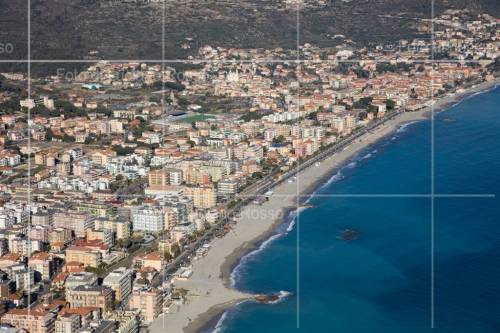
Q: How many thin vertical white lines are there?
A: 4